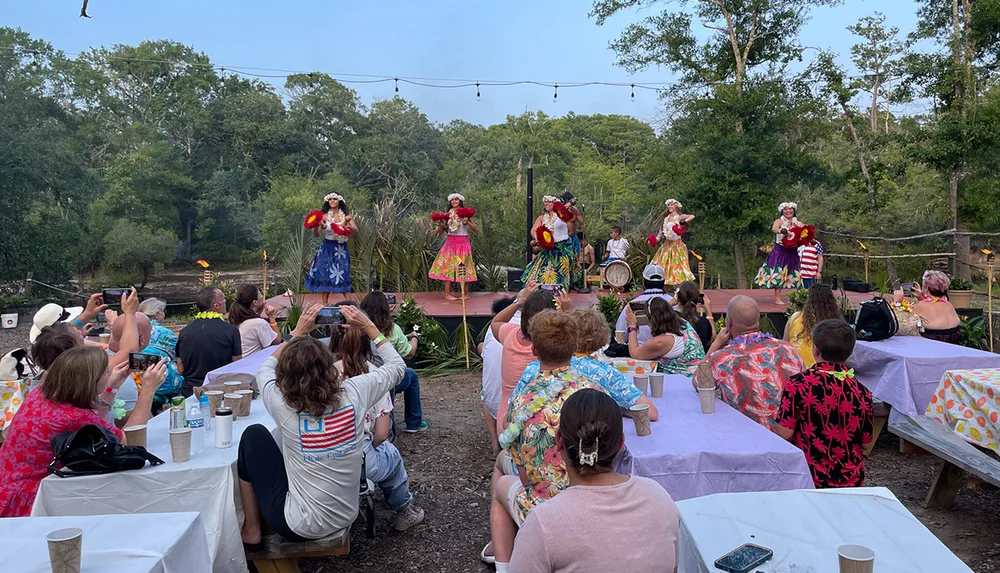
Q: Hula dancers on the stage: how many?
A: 5